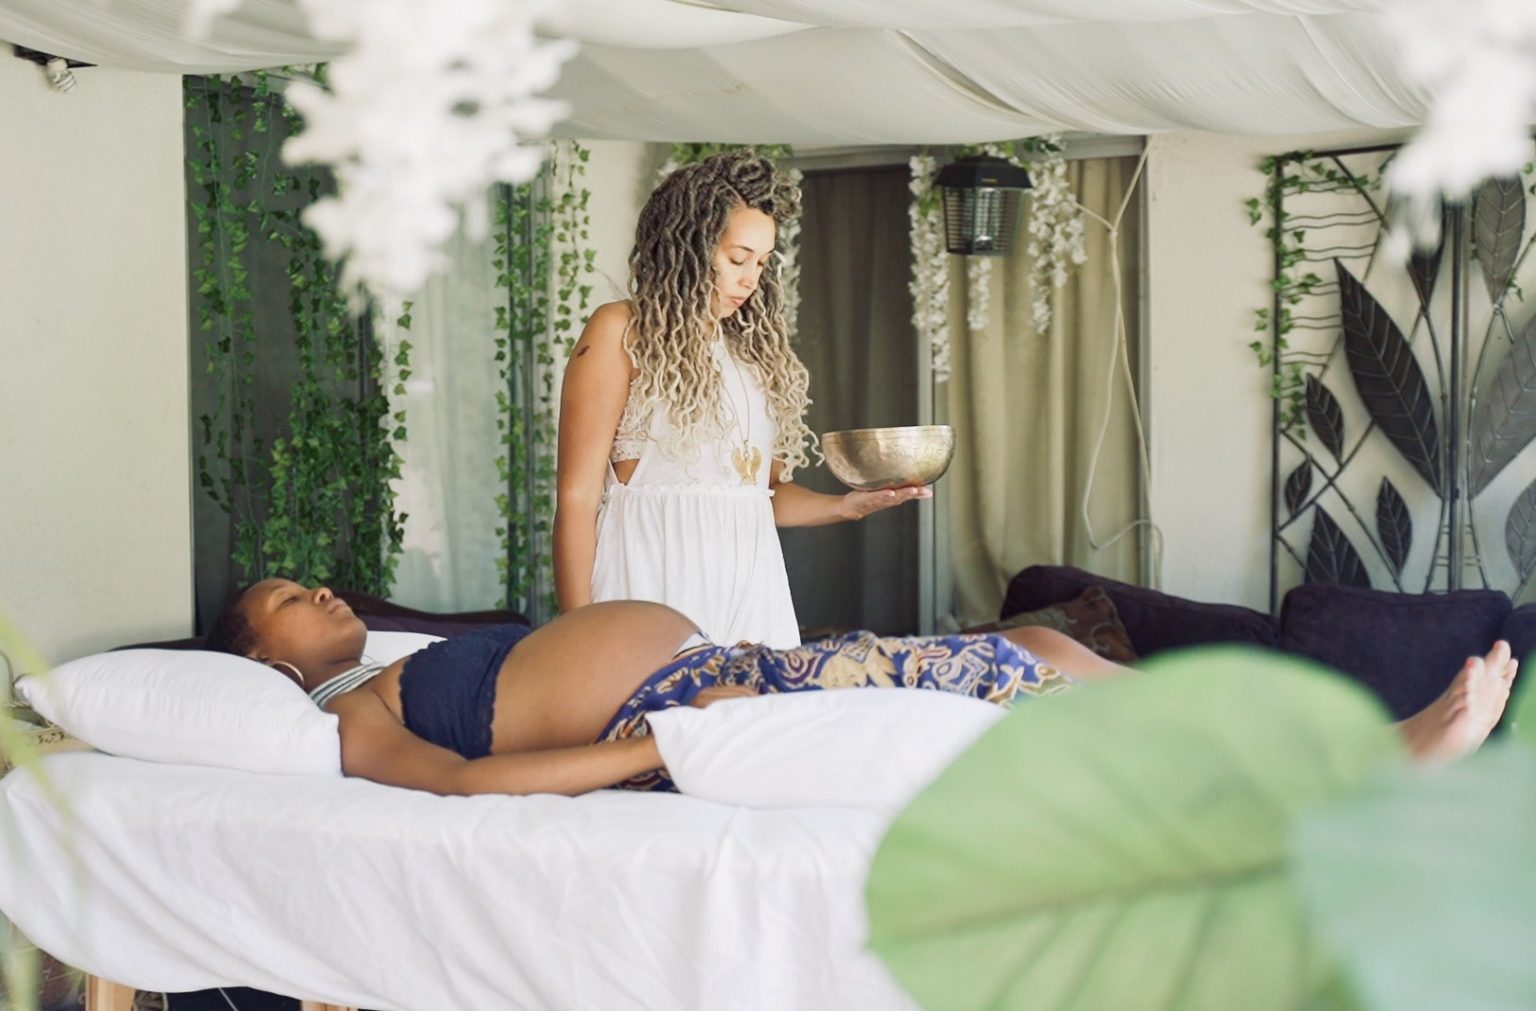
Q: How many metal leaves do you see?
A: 9